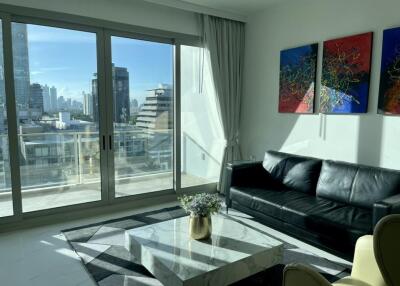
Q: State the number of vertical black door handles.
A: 2